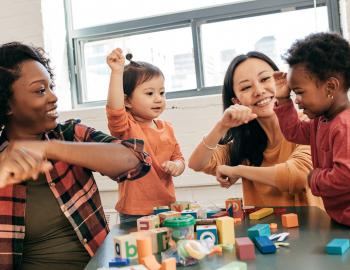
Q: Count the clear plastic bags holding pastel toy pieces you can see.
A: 1